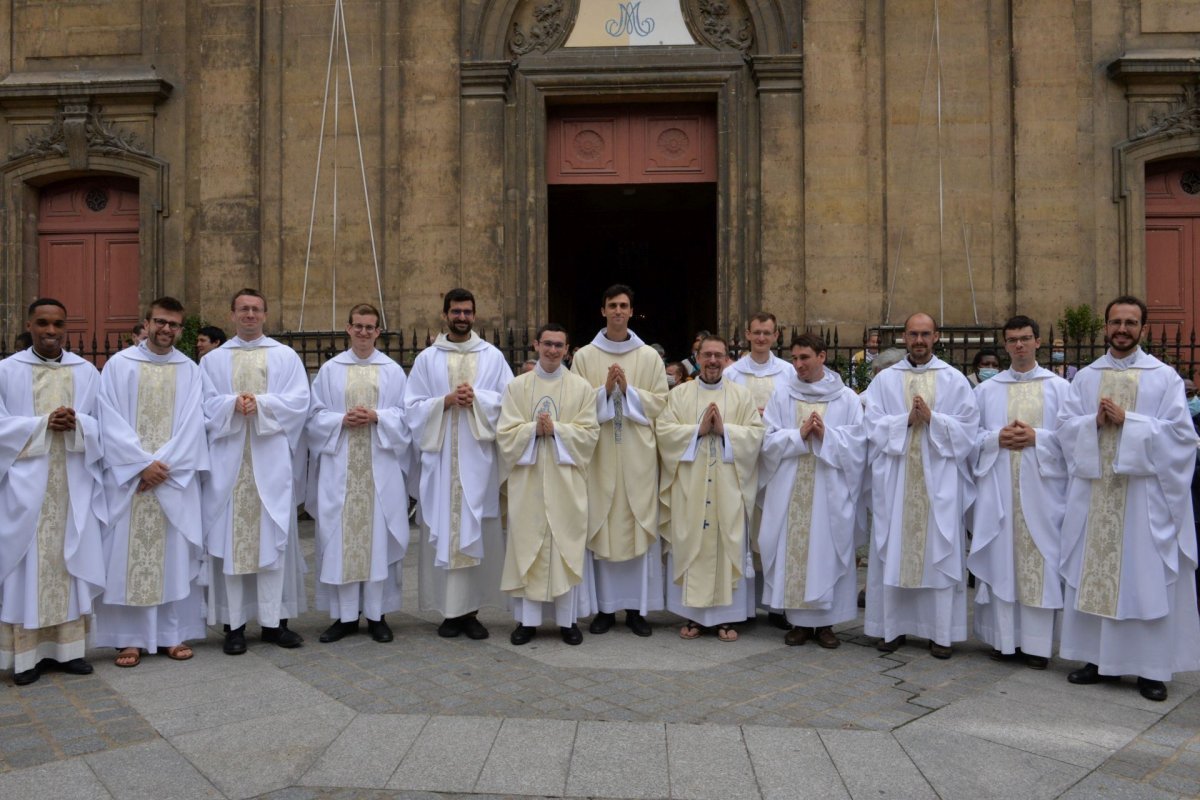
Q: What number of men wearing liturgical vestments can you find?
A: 13